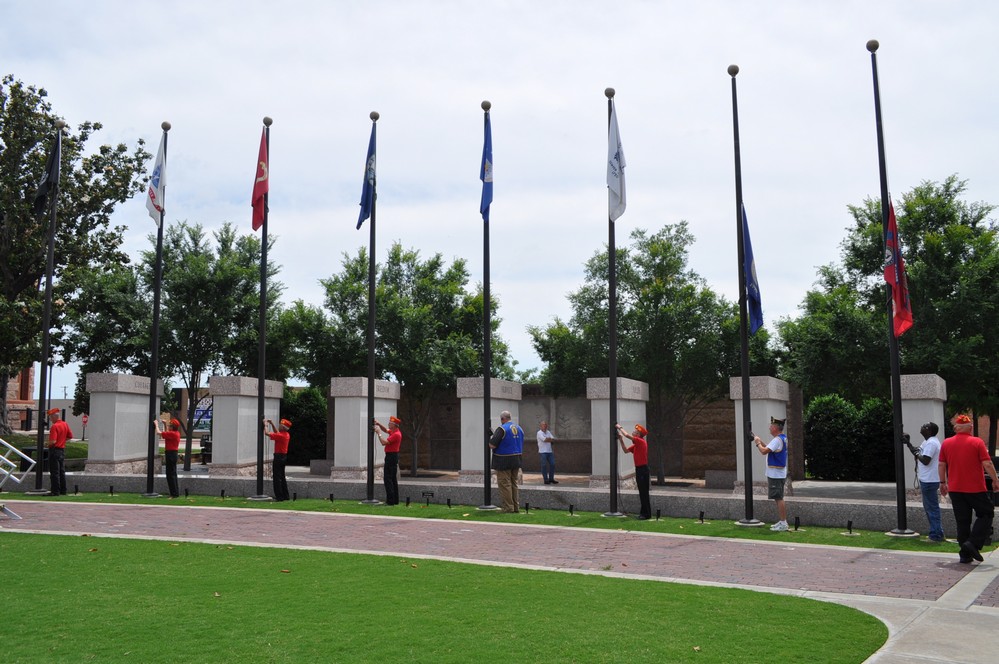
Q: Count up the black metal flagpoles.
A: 8